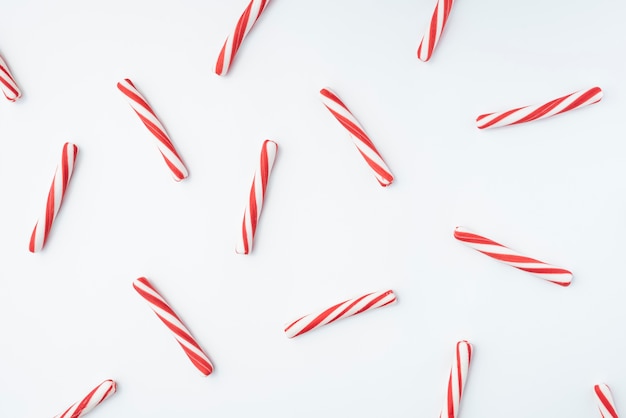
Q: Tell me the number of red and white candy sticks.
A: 14